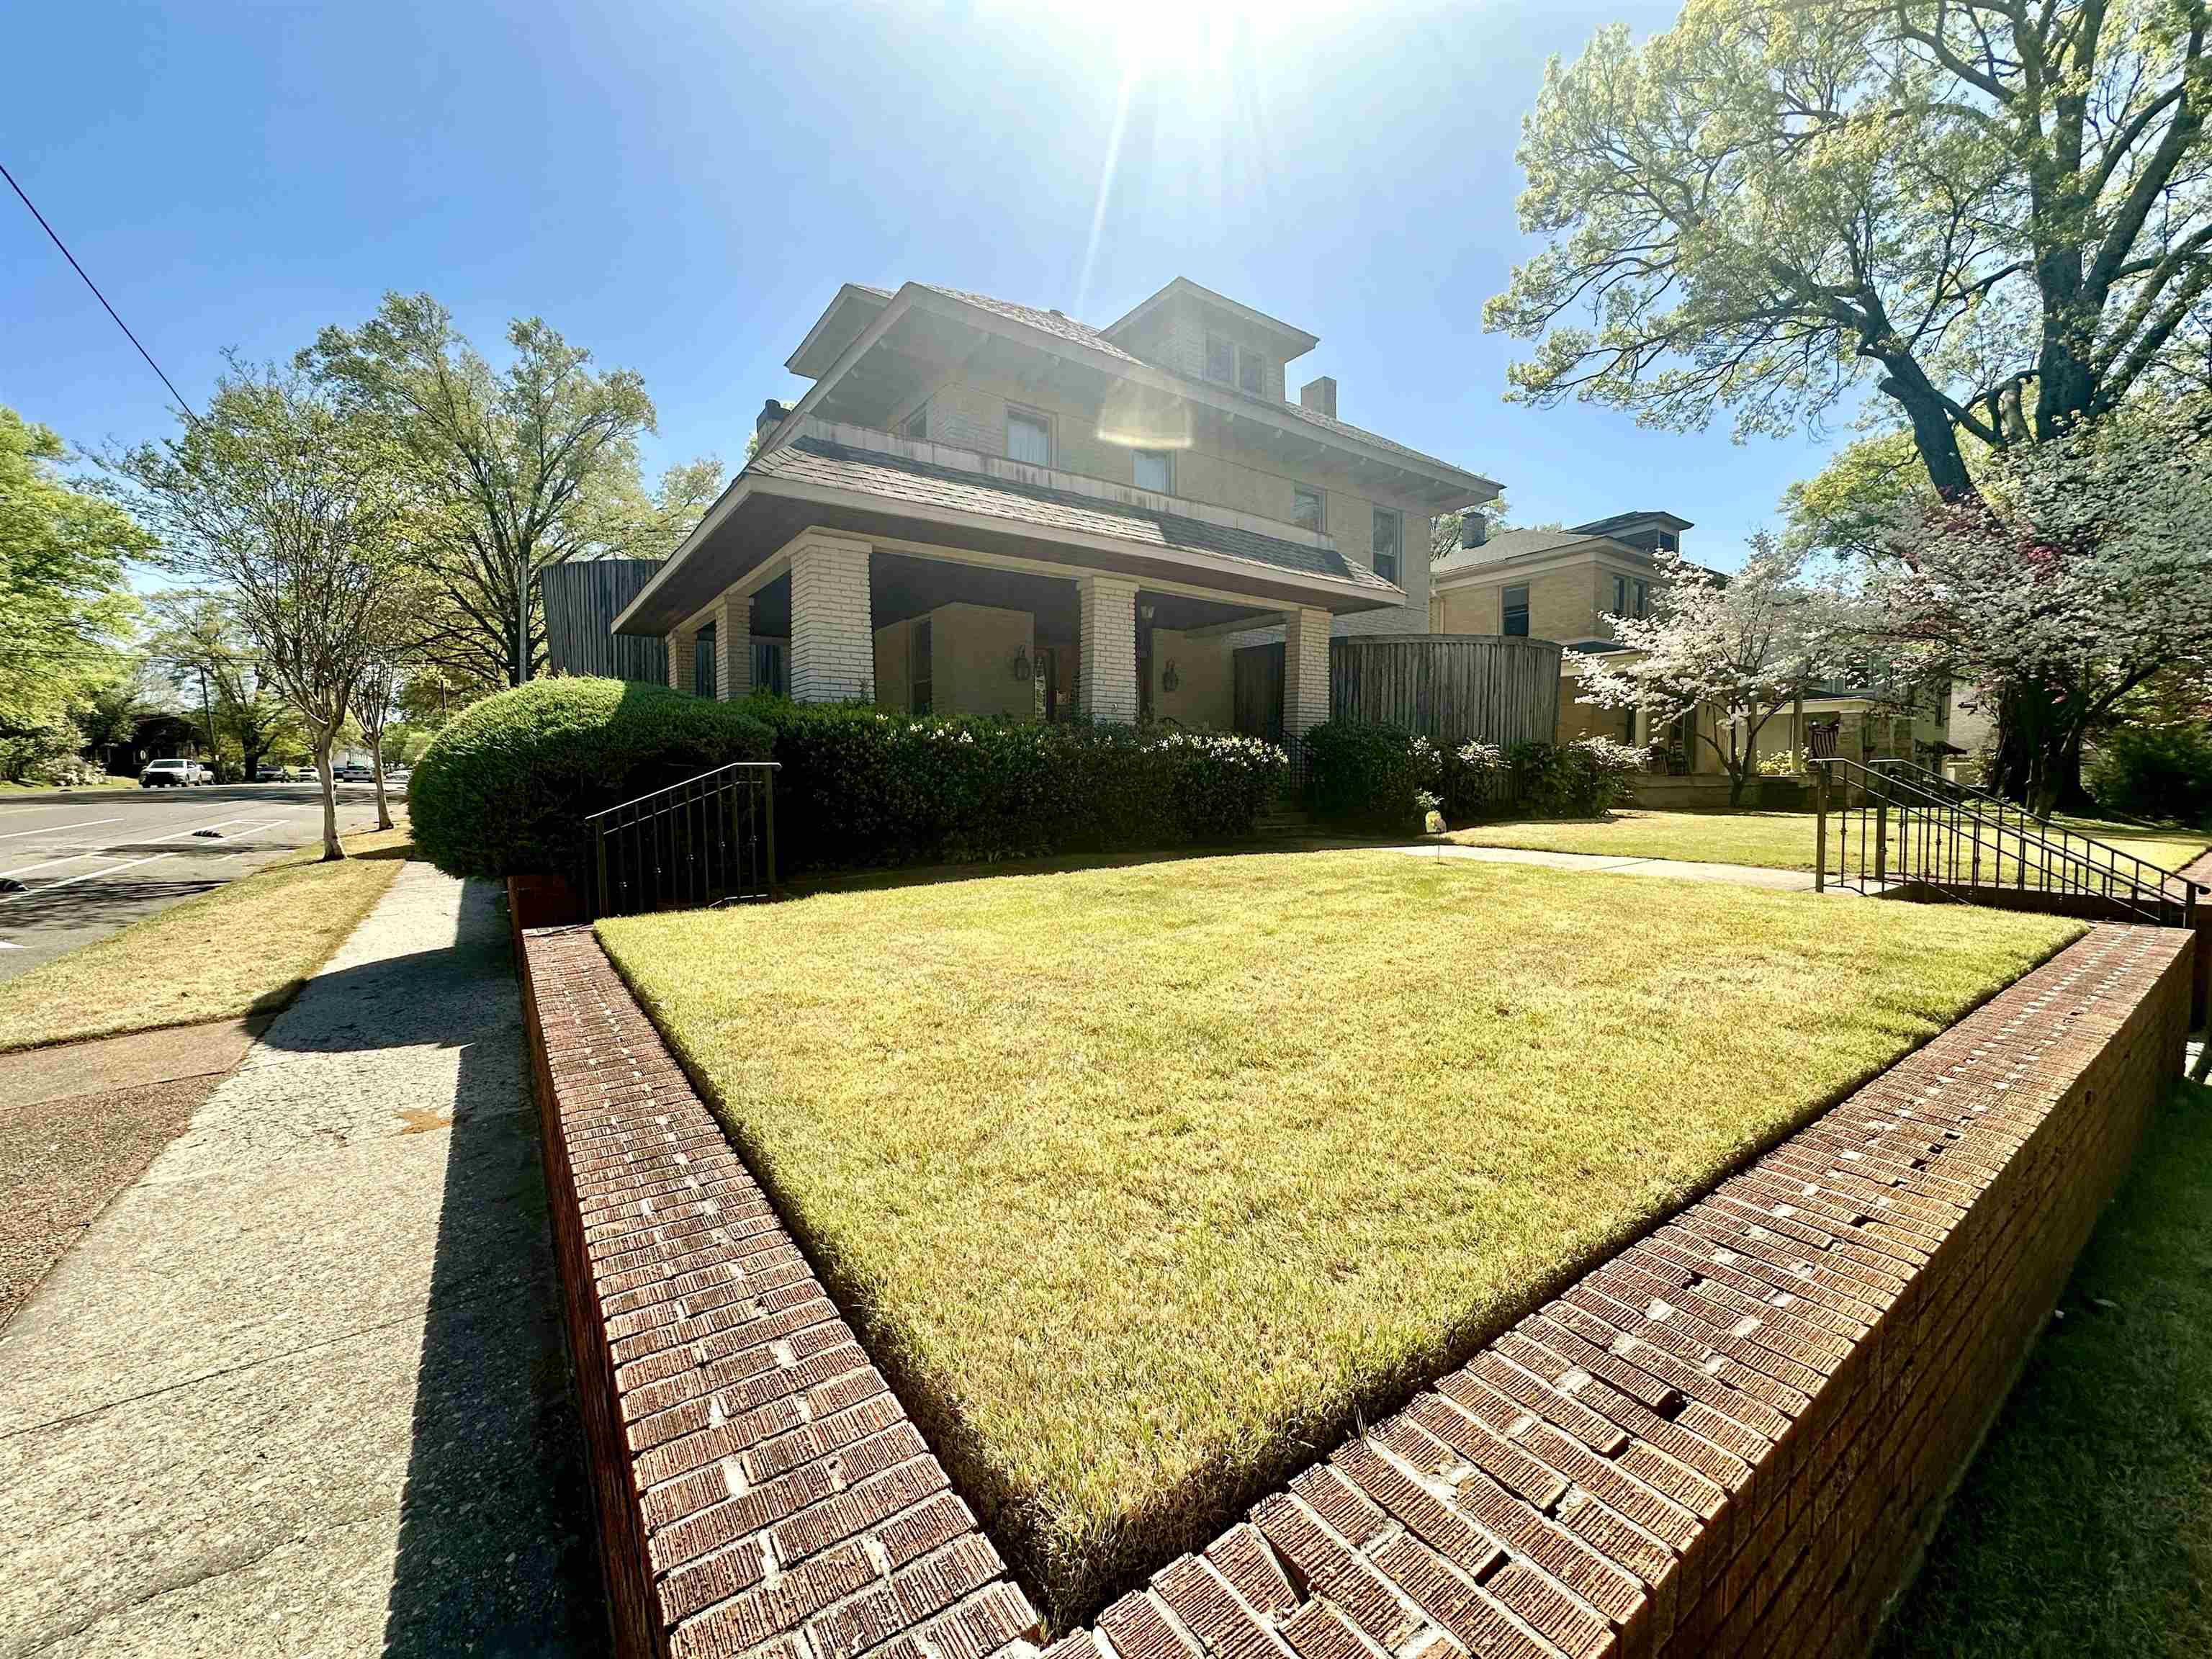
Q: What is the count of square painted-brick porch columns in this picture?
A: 5